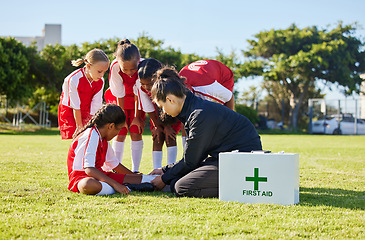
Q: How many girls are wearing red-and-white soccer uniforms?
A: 5